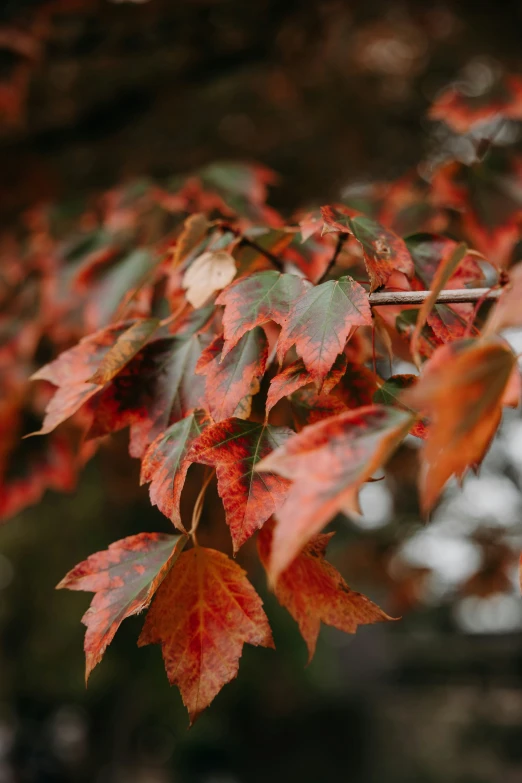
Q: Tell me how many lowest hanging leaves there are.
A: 3